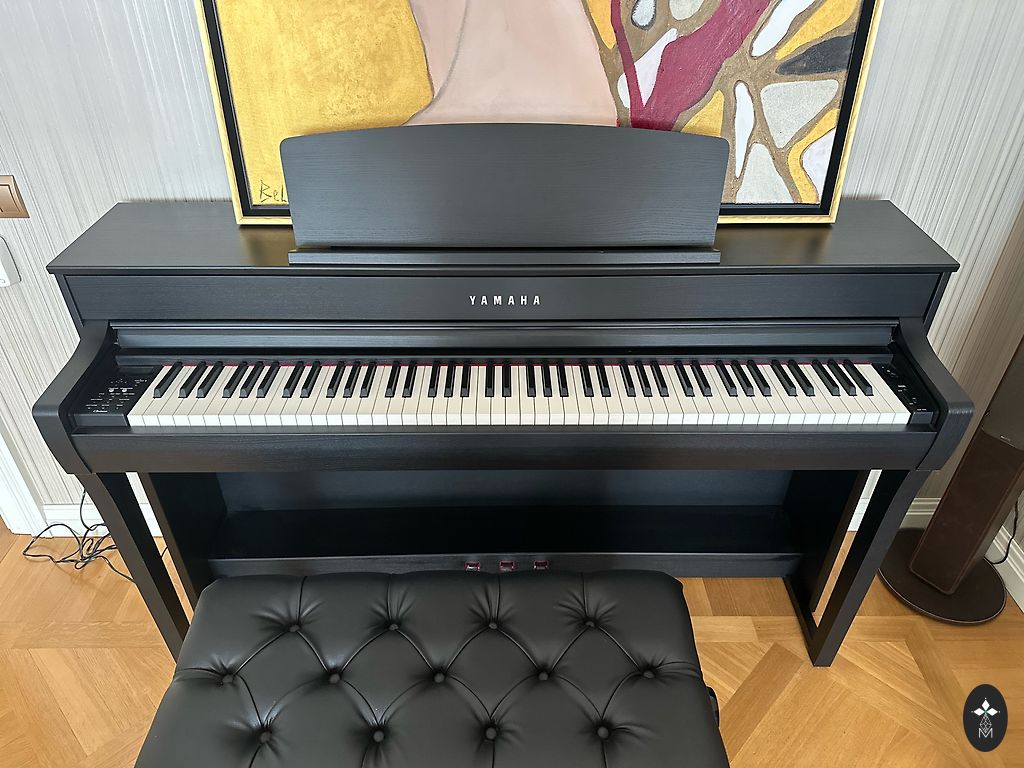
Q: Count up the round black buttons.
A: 13